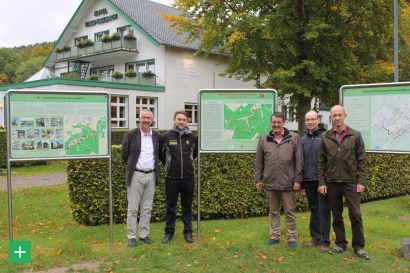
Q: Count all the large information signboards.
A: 3